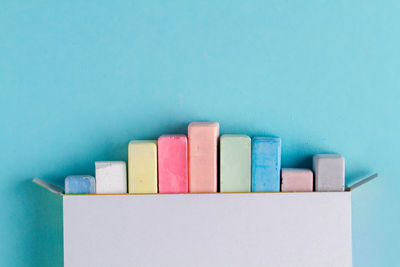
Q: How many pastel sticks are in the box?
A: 9